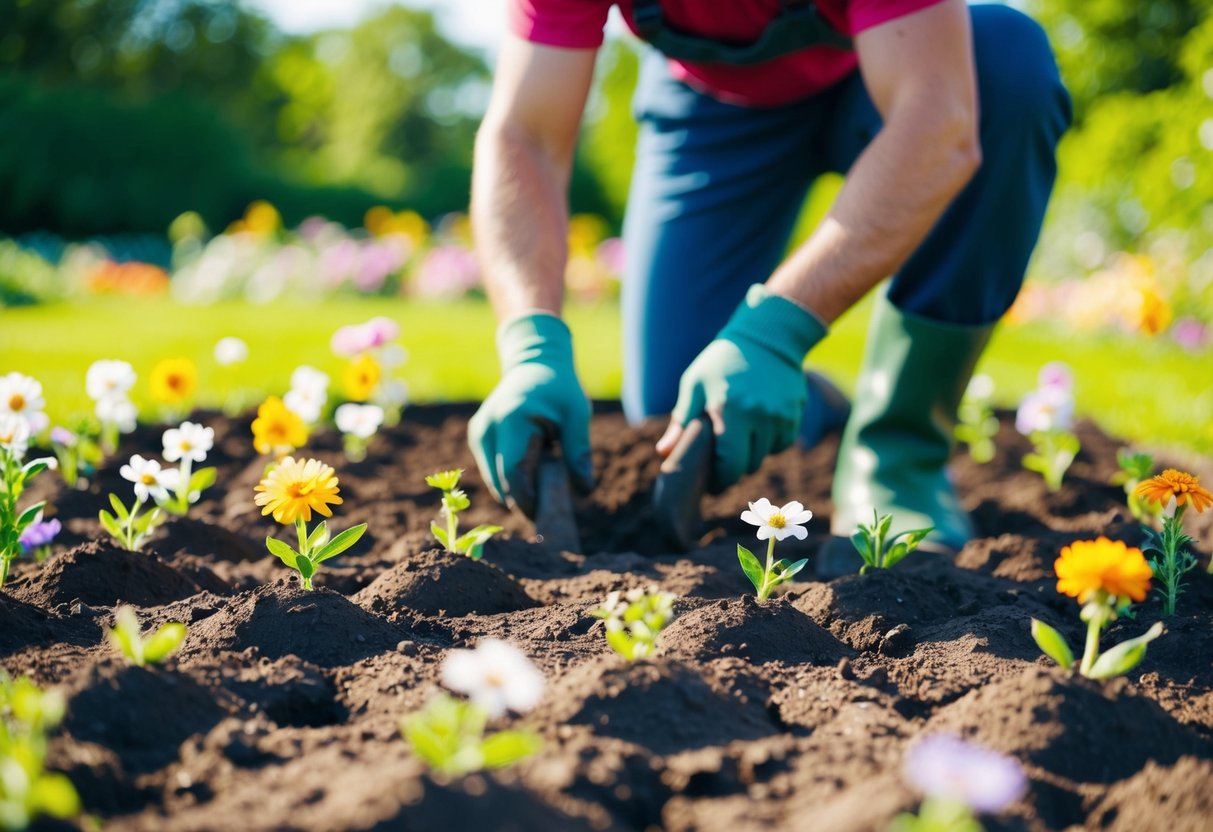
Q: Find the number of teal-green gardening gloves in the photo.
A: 2